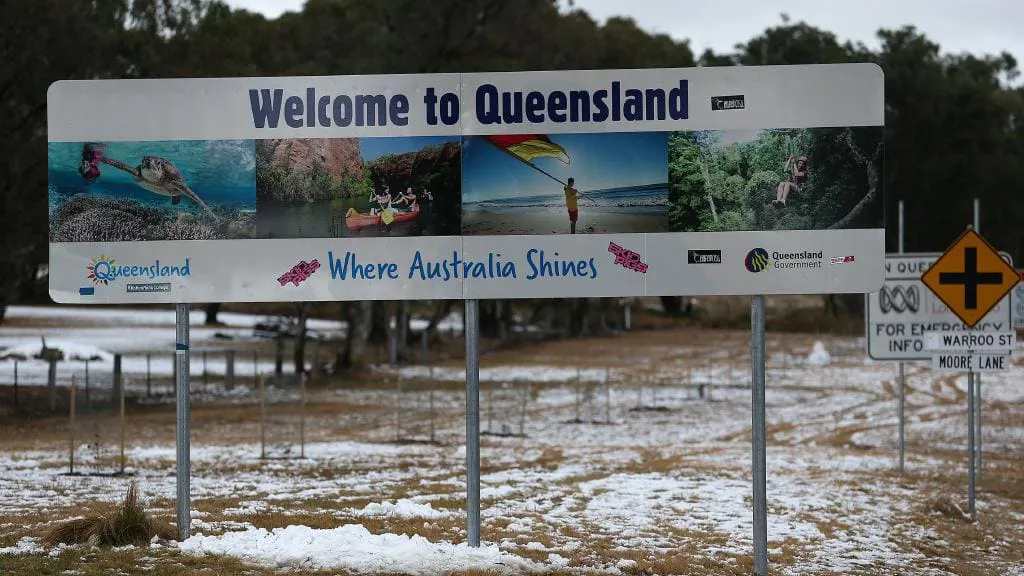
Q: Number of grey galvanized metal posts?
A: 6